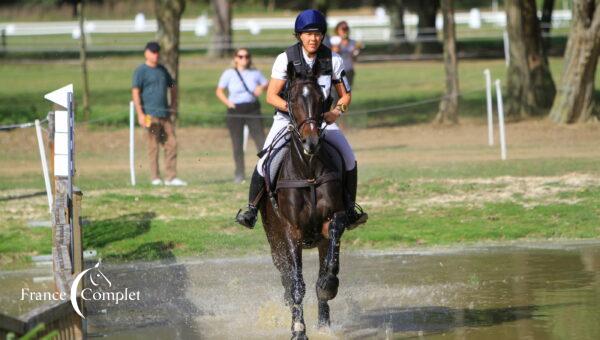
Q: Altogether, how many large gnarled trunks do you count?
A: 2